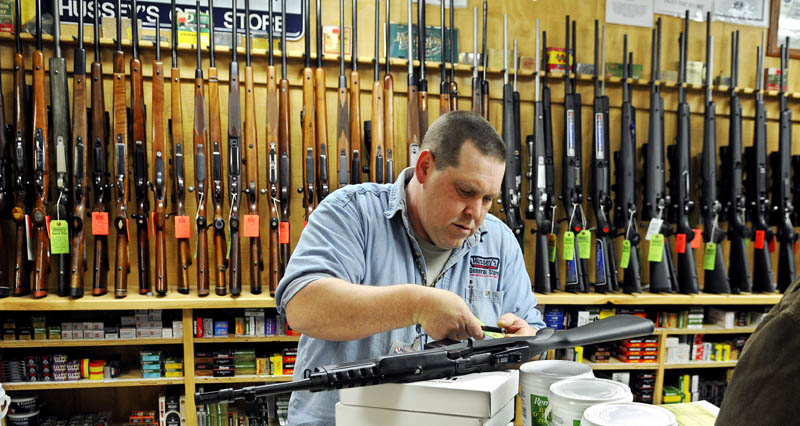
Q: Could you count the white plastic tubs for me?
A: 3